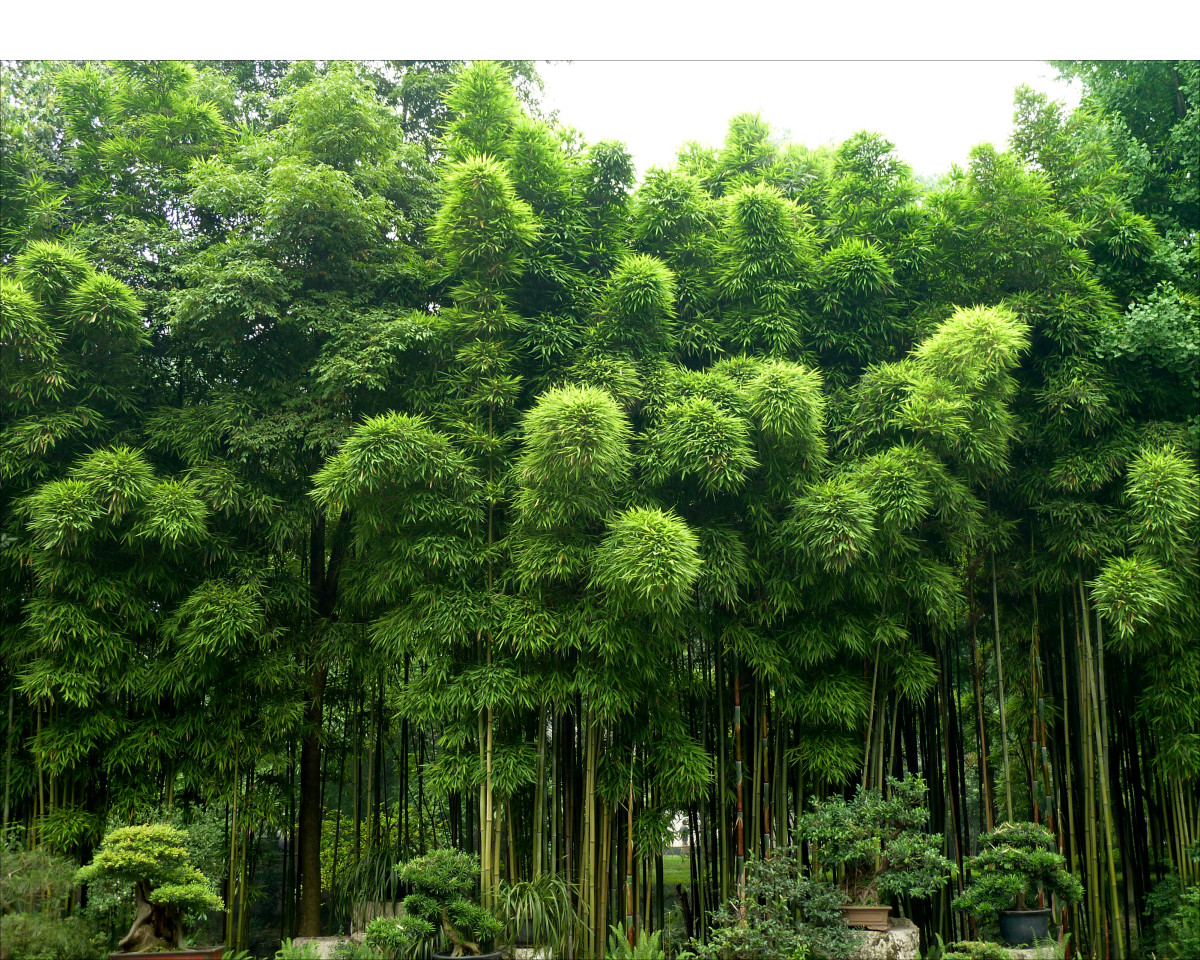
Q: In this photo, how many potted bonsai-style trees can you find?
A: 4